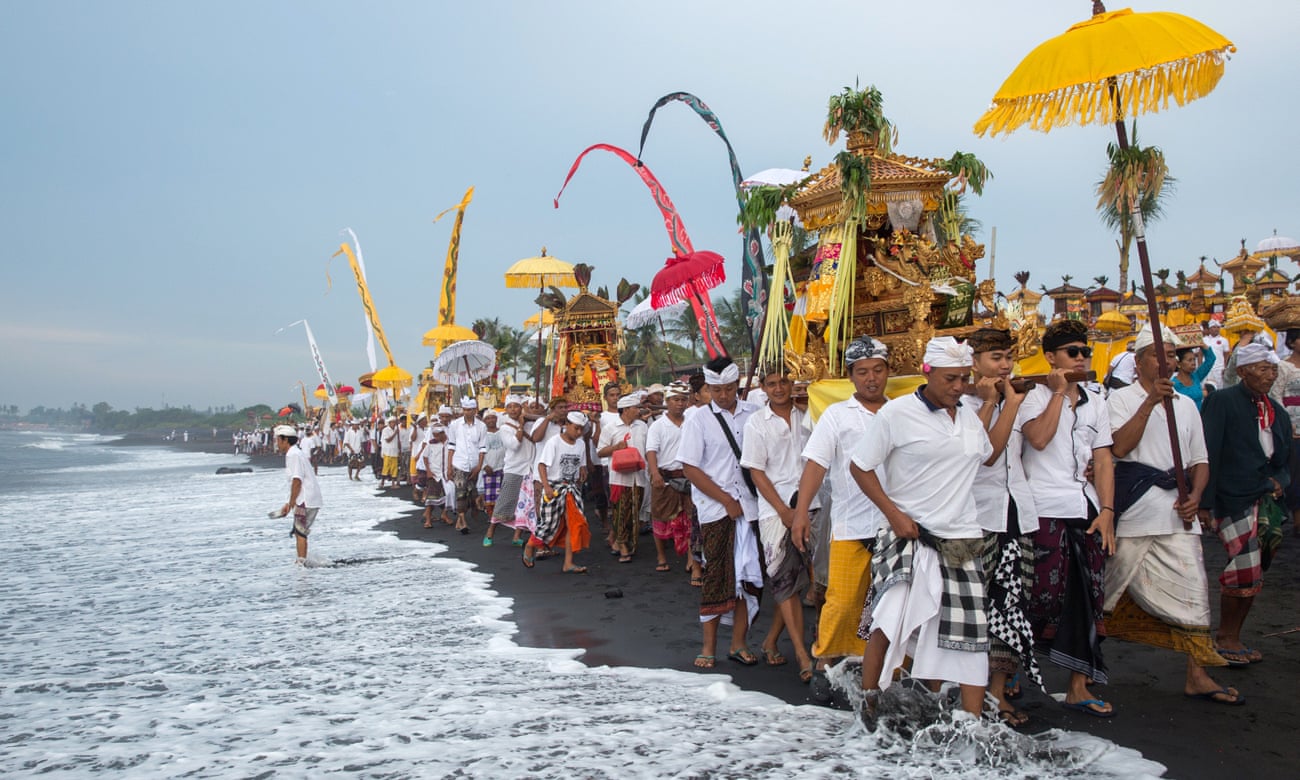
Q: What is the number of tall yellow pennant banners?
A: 2